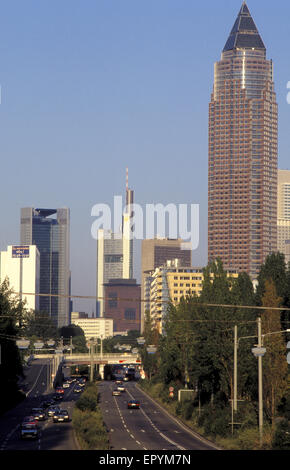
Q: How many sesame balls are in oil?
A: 0